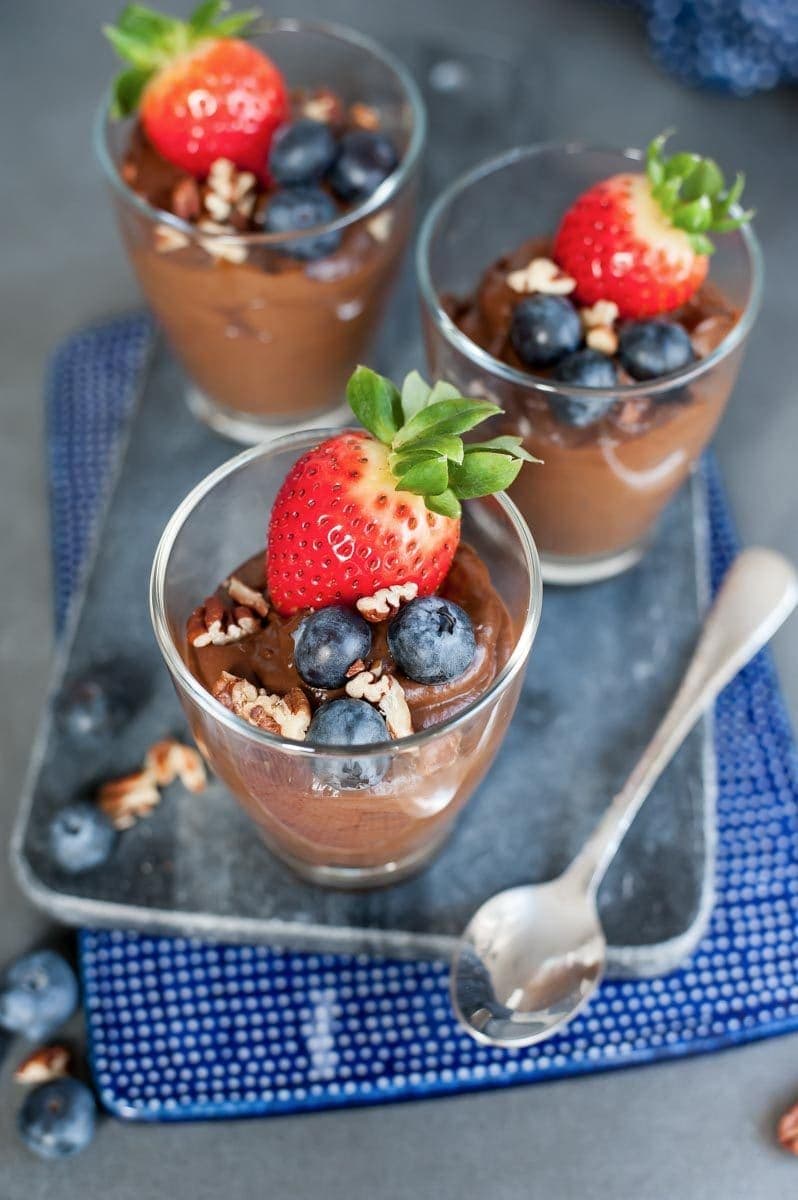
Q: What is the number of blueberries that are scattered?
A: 4